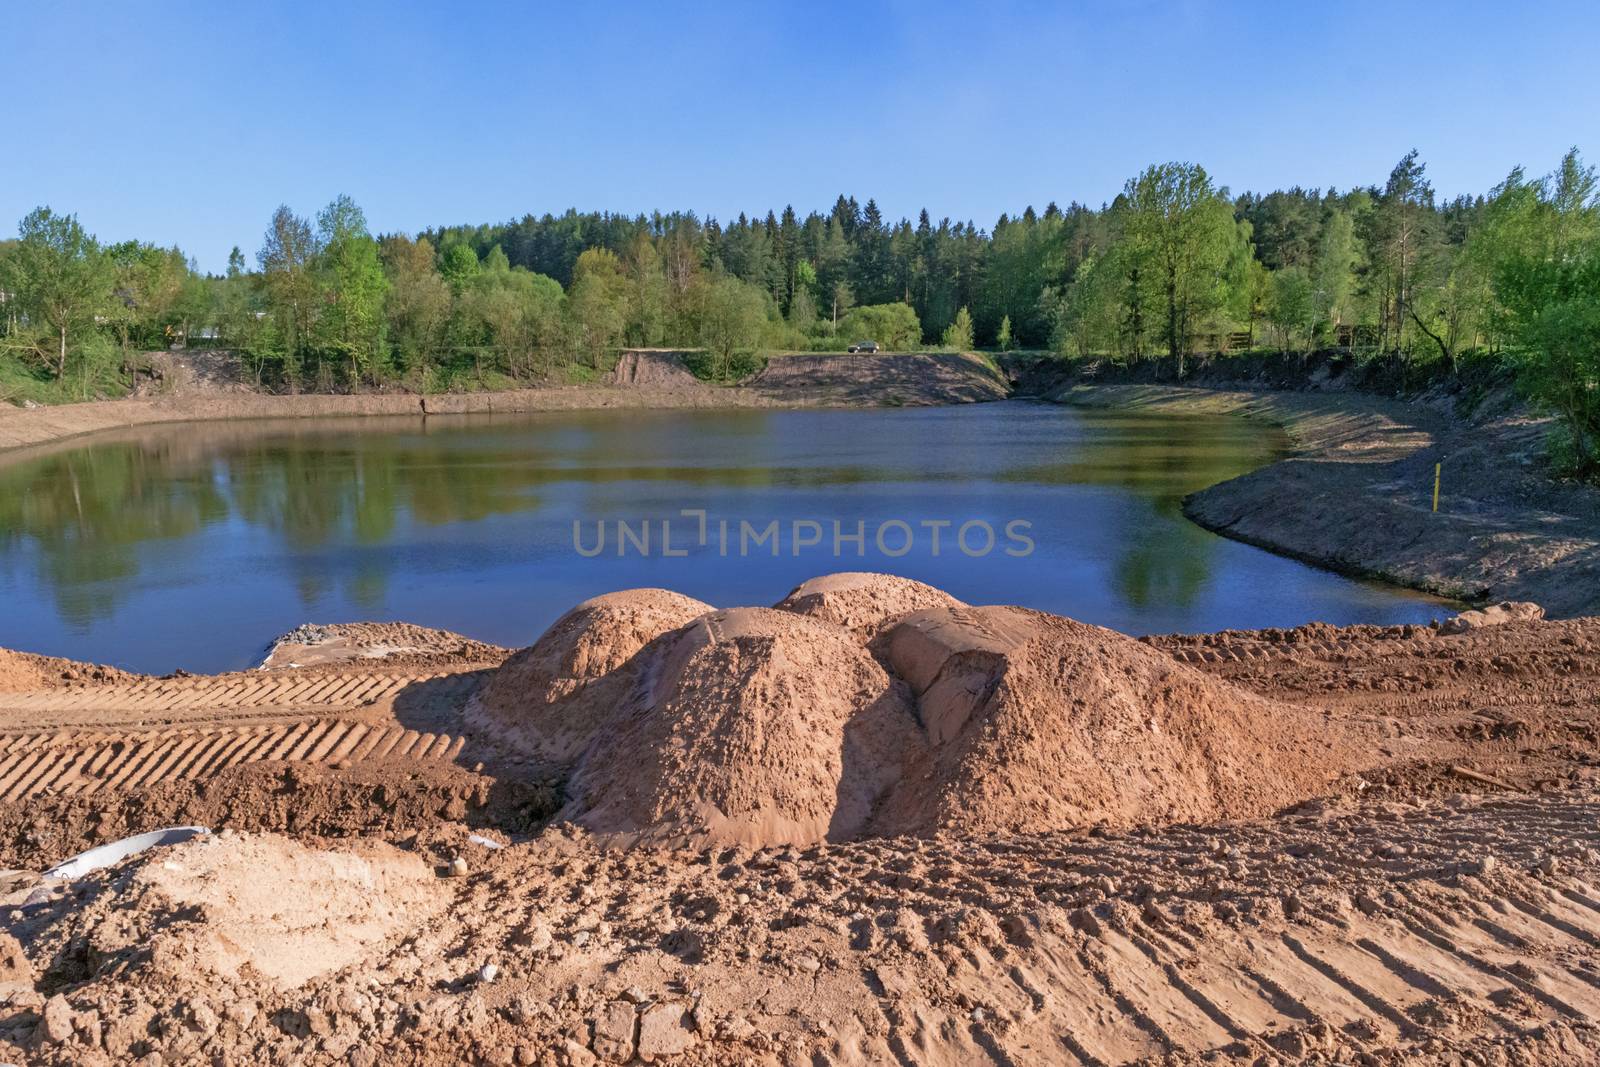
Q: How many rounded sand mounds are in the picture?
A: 4